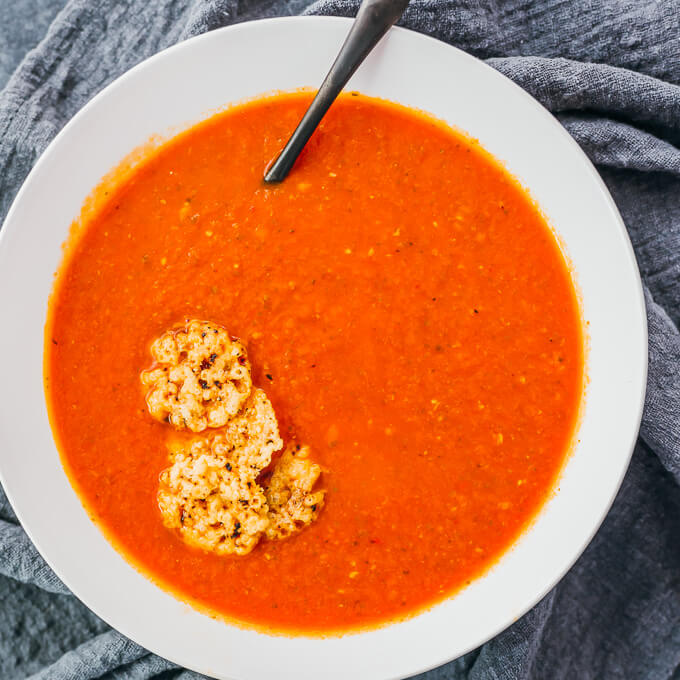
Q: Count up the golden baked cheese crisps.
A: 4